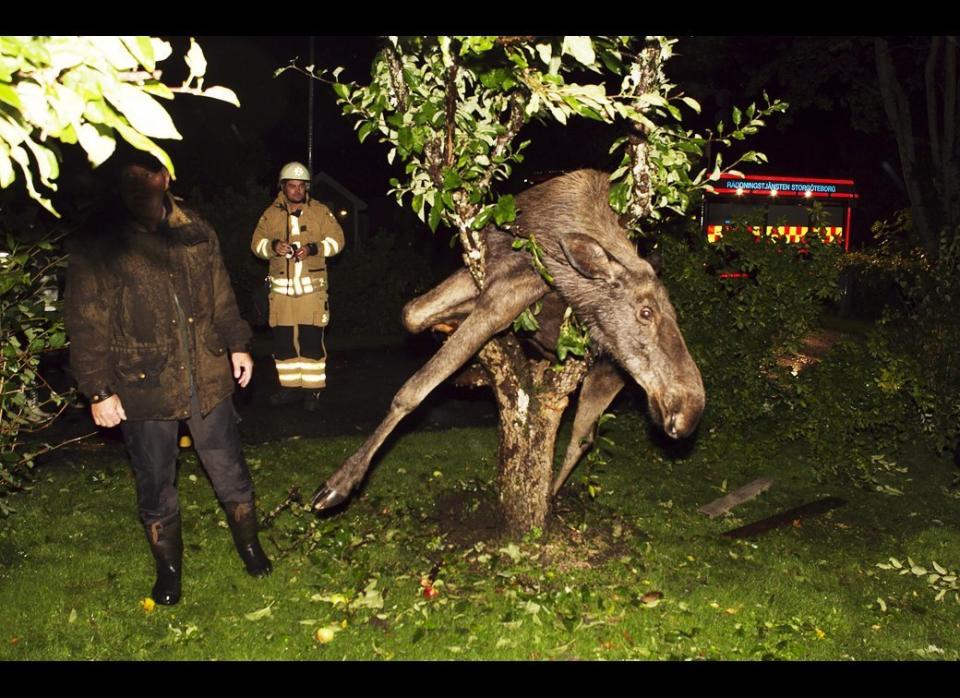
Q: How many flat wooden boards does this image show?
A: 2